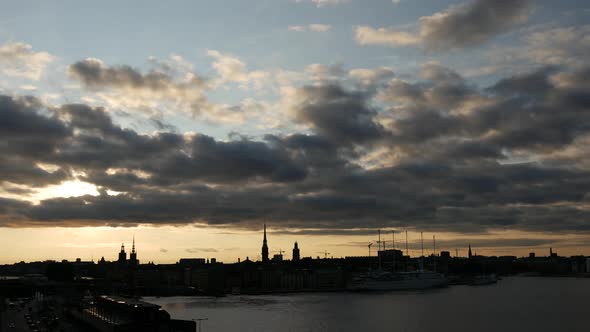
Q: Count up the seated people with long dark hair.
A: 0